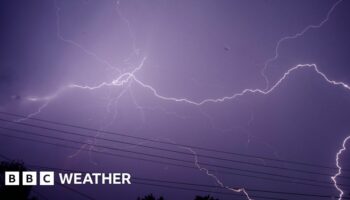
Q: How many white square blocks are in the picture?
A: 3